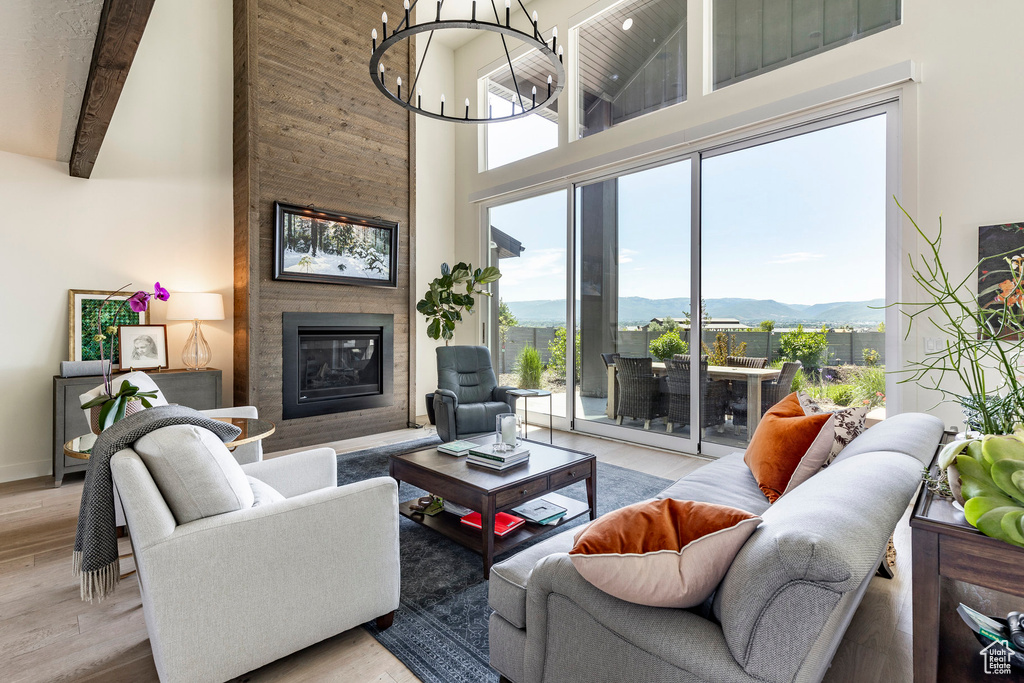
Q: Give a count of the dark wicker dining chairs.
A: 6